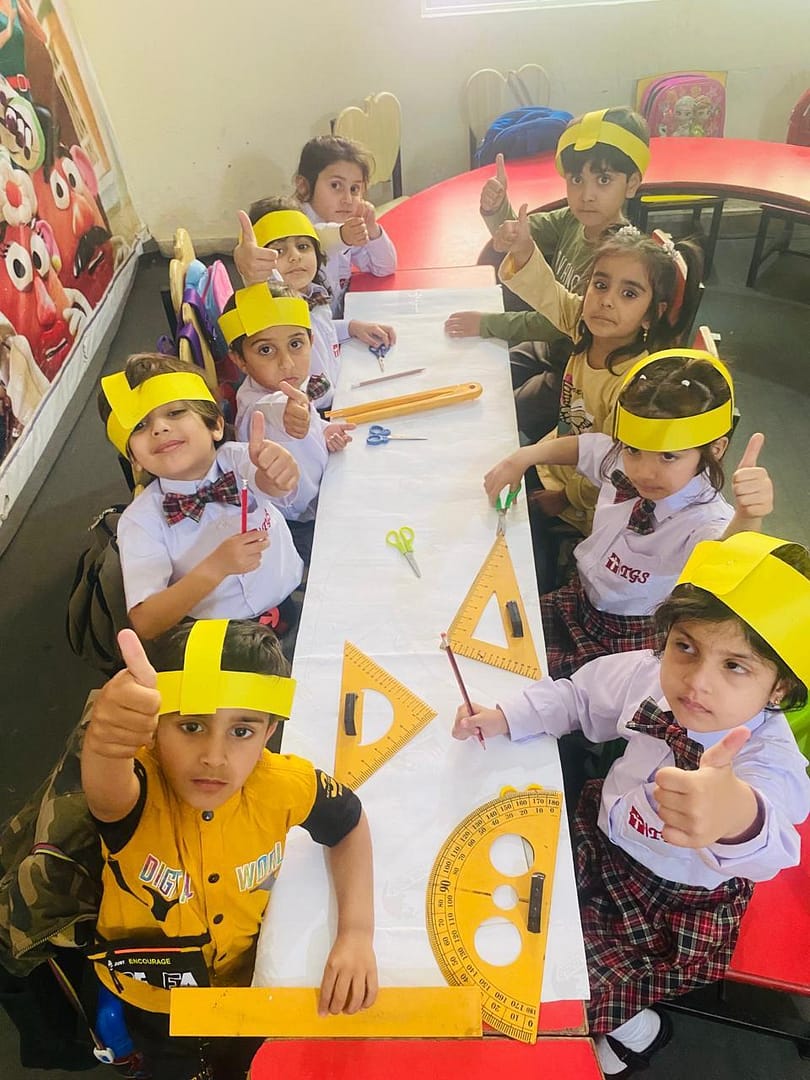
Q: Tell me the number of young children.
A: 9